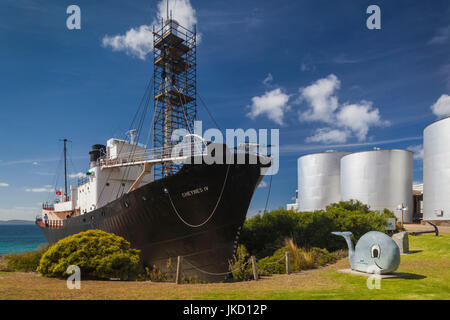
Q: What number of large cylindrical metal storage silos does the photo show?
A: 3